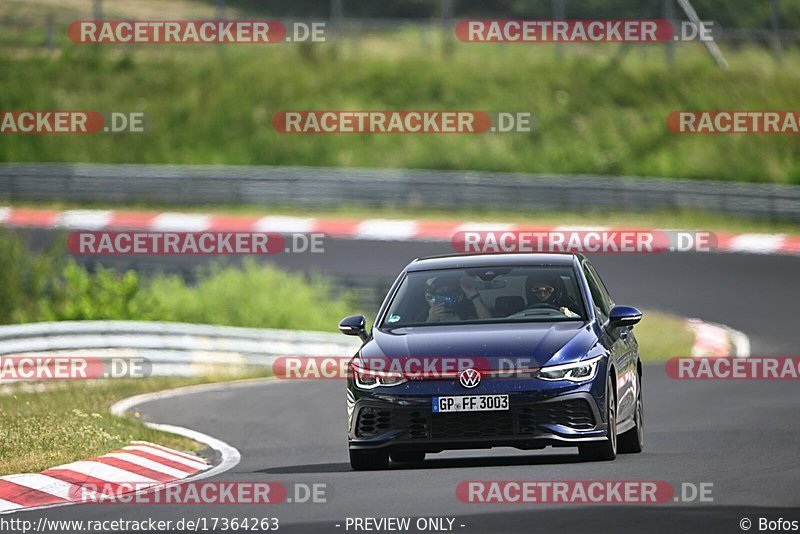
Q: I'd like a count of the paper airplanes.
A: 0